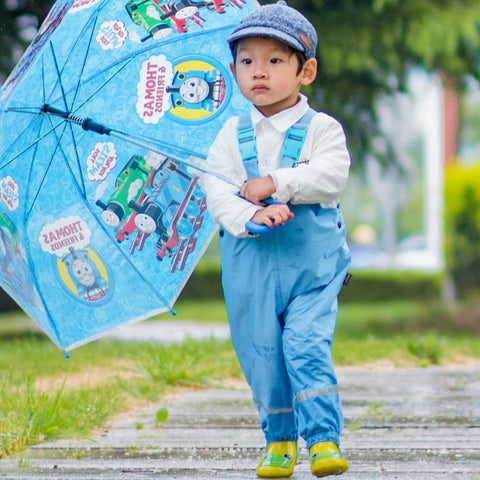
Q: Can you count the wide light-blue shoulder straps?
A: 2